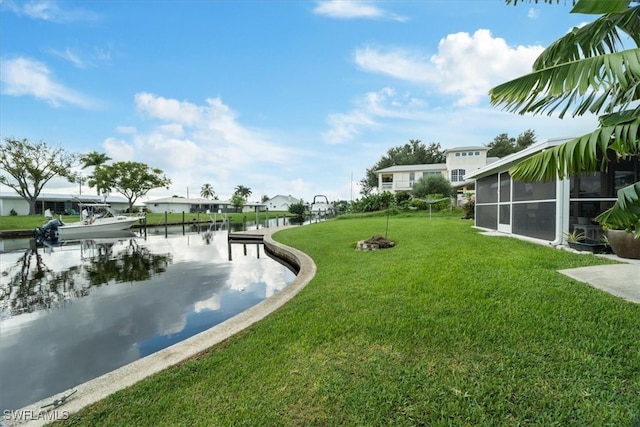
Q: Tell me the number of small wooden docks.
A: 1